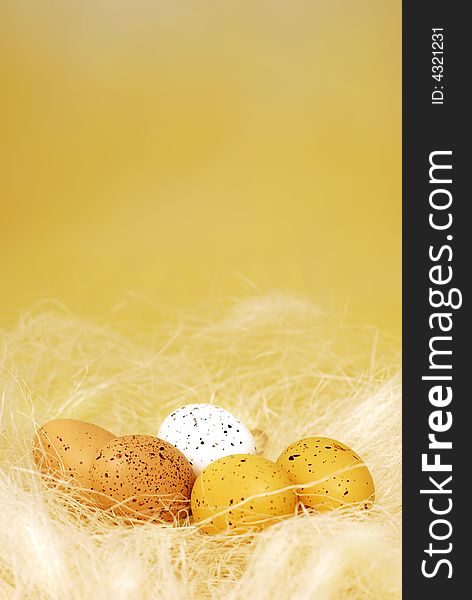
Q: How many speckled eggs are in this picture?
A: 5